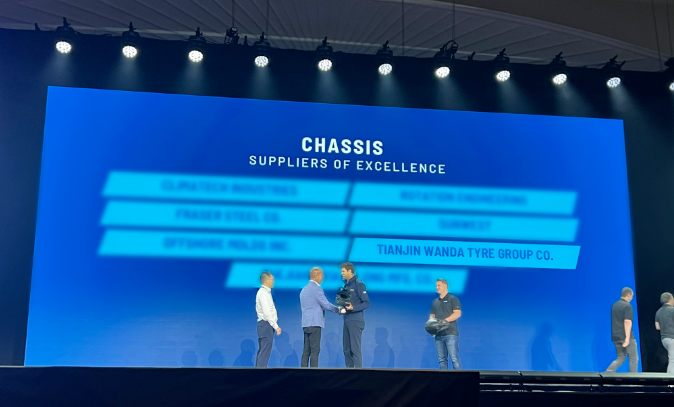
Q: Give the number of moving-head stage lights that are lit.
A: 11